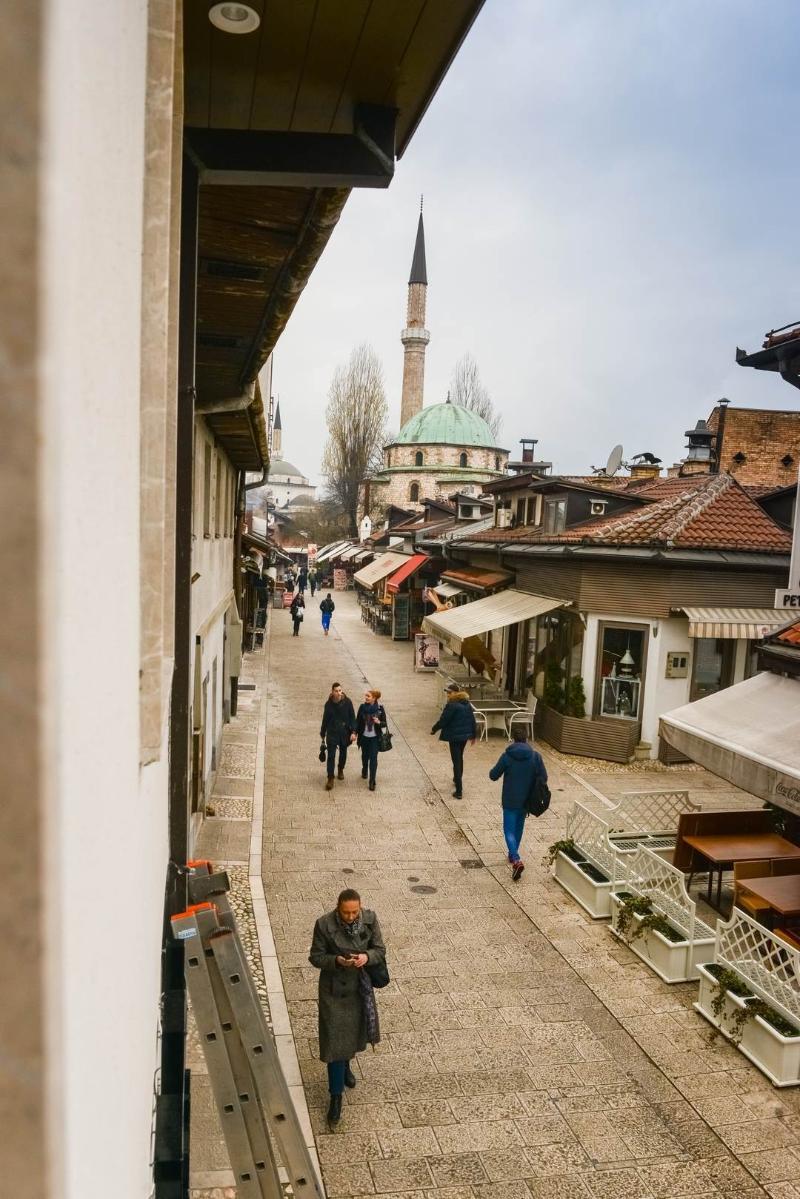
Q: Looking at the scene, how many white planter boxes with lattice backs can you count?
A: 4